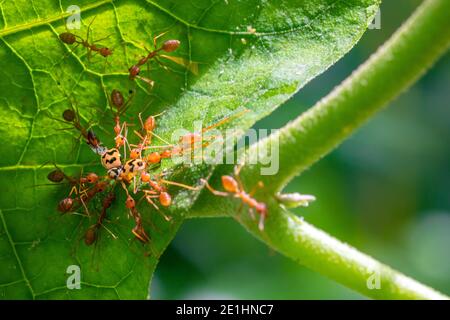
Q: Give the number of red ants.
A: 12